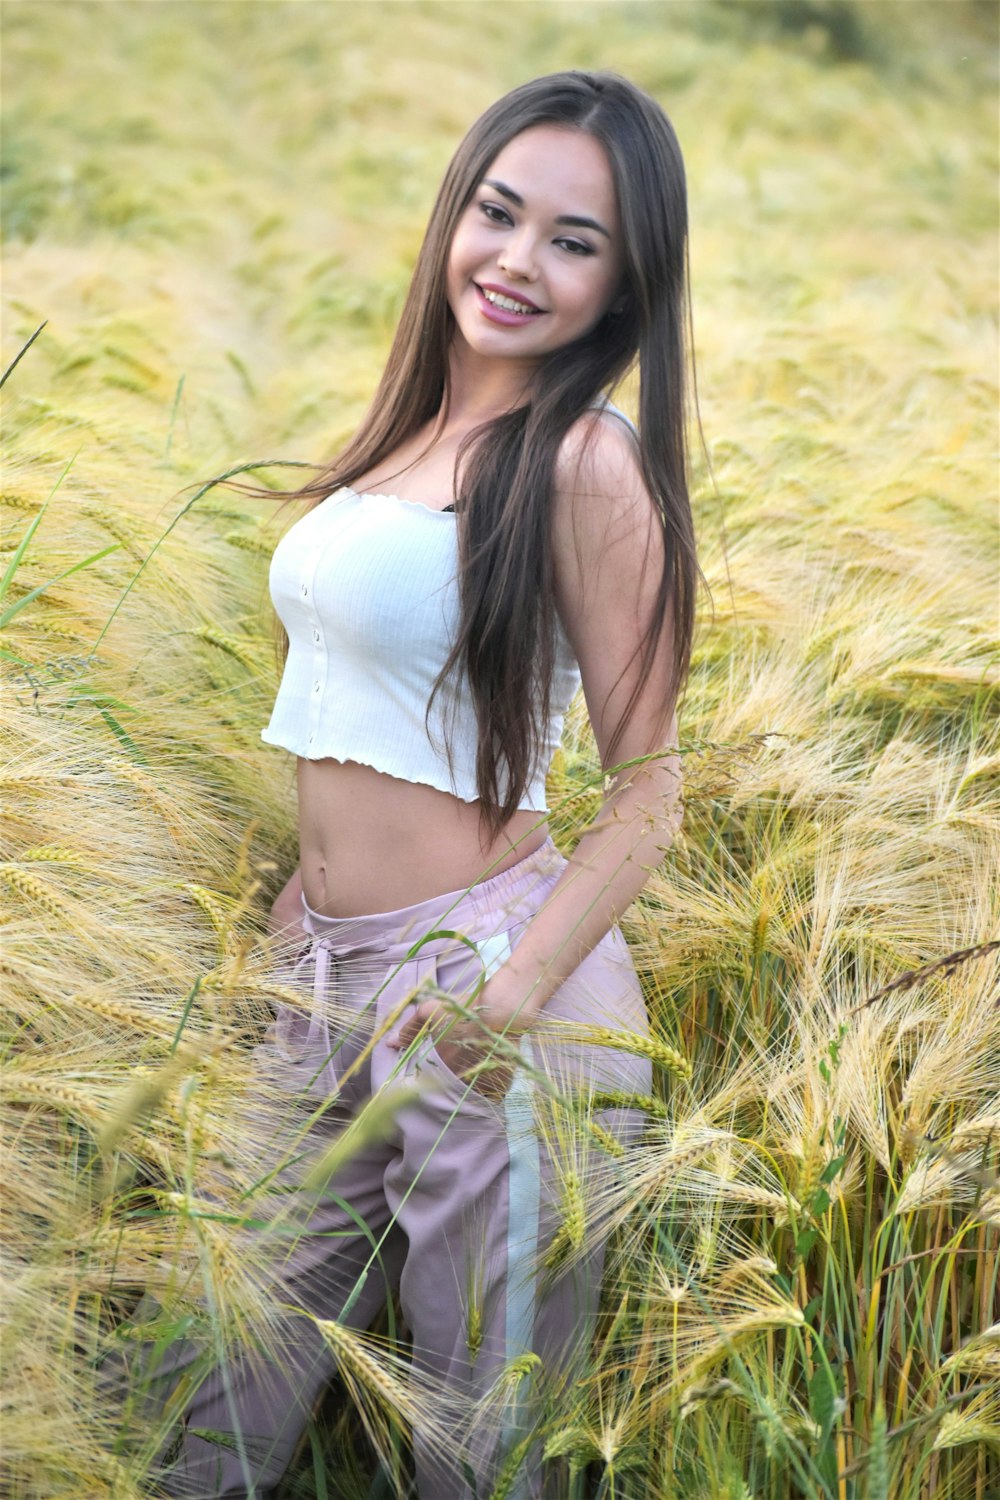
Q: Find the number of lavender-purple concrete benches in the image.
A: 0